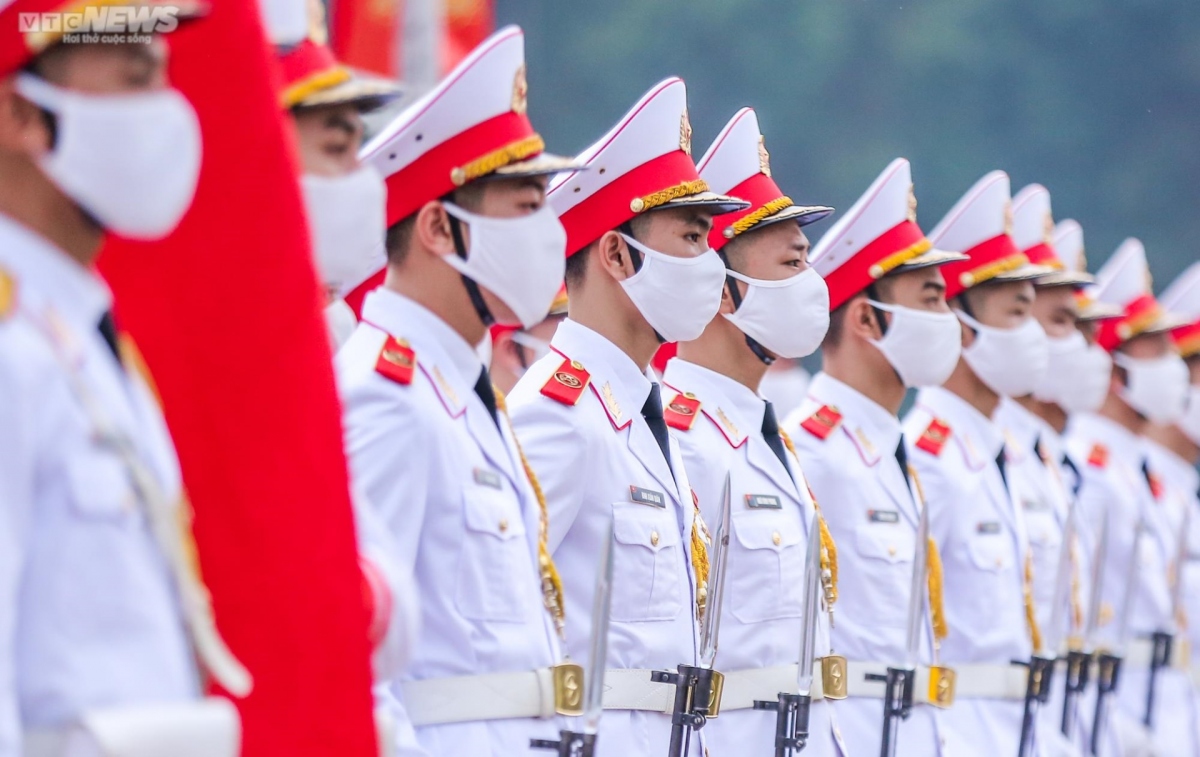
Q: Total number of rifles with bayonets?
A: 8